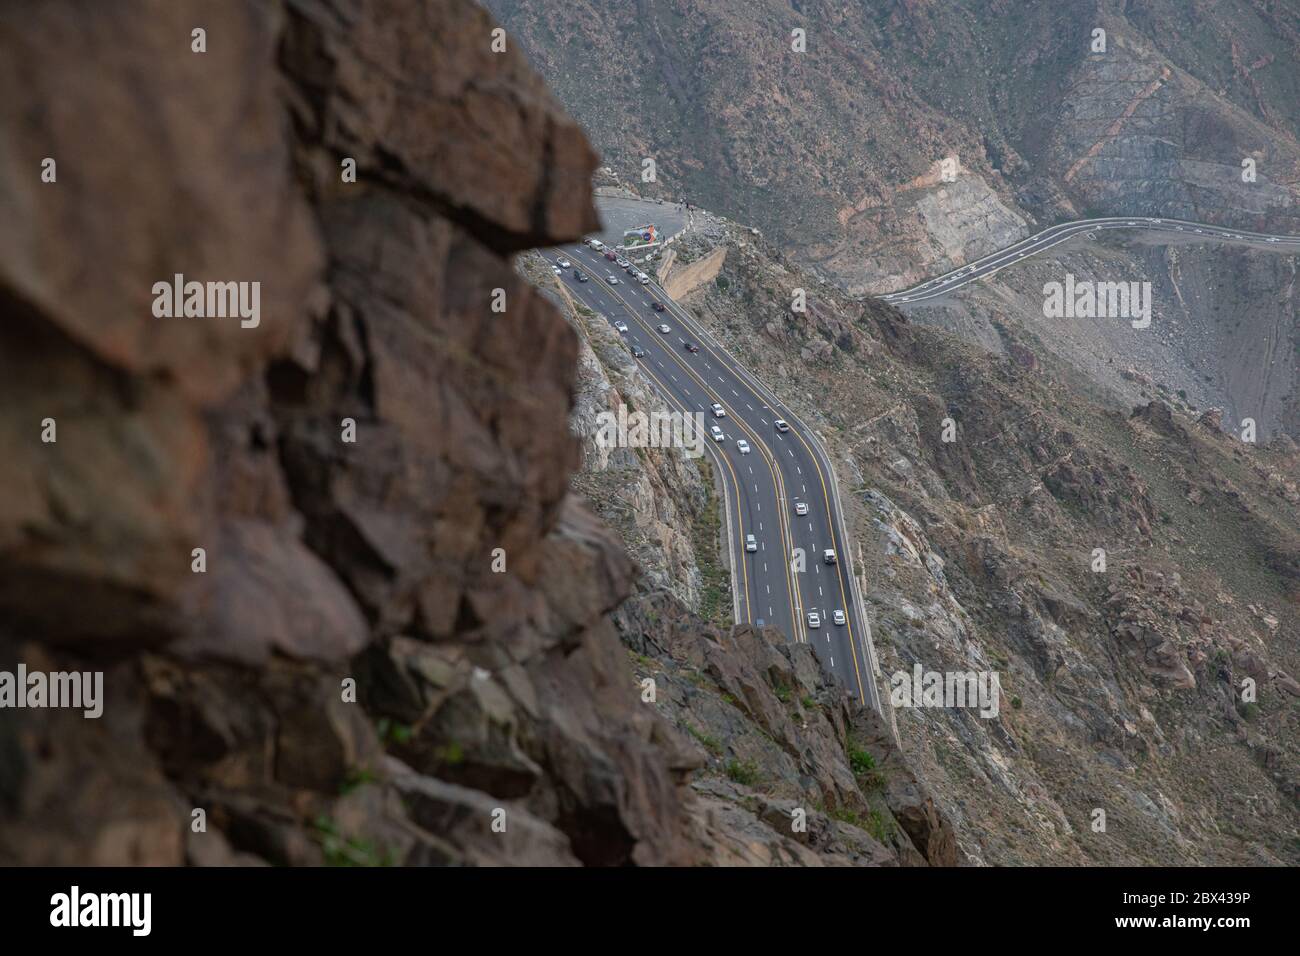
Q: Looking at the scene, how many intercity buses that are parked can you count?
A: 0